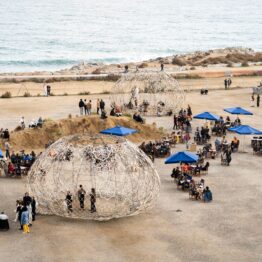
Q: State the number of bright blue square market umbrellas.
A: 5